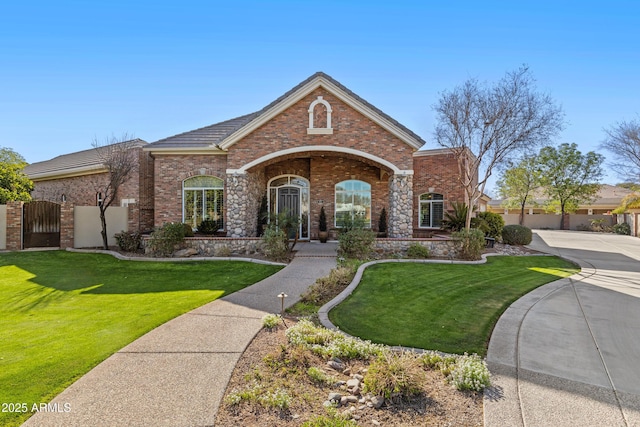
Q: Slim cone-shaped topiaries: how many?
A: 3